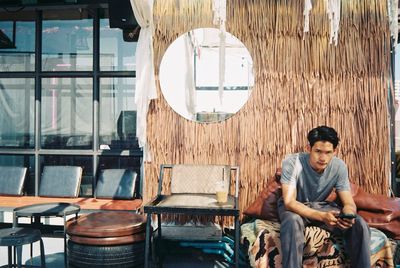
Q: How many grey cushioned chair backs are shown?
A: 3